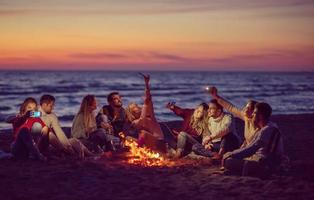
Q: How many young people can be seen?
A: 9